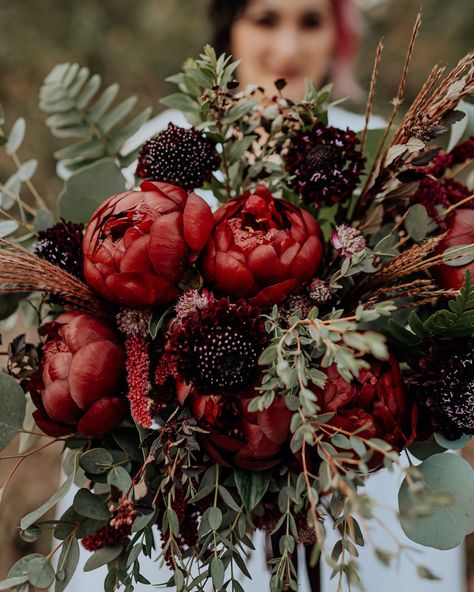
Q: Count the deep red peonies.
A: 6